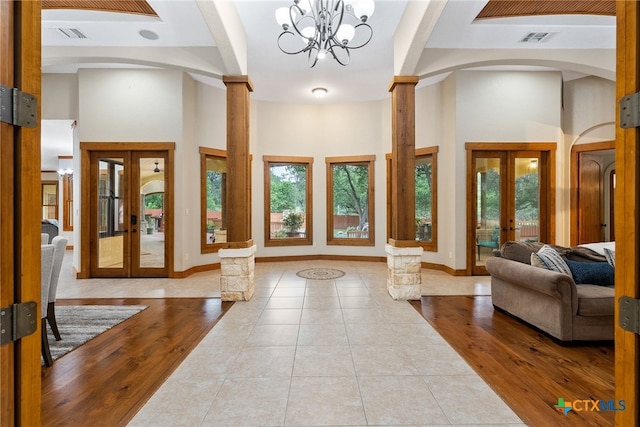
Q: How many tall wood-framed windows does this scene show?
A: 4